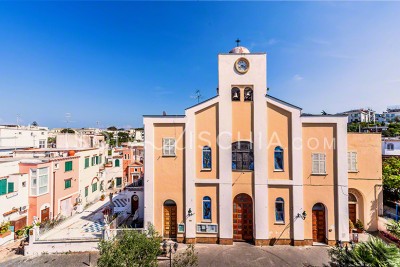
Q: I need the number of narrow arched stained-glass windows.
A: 4